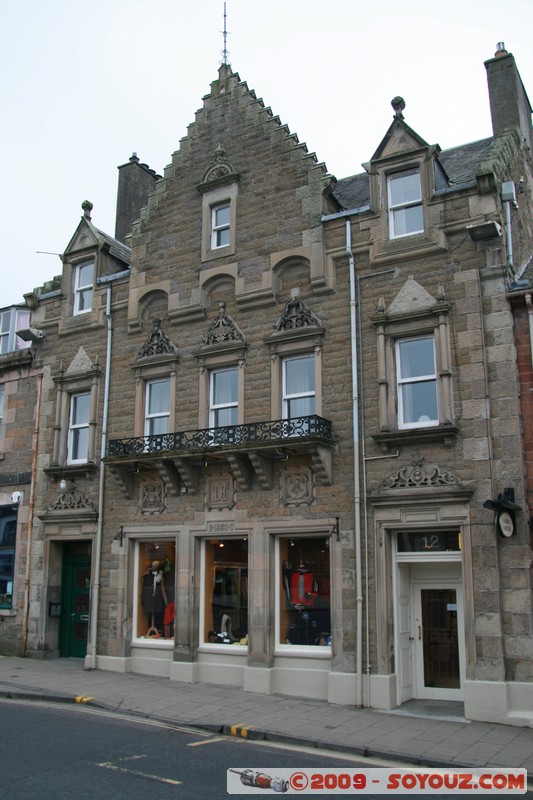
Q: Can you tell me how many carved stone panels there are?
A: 3